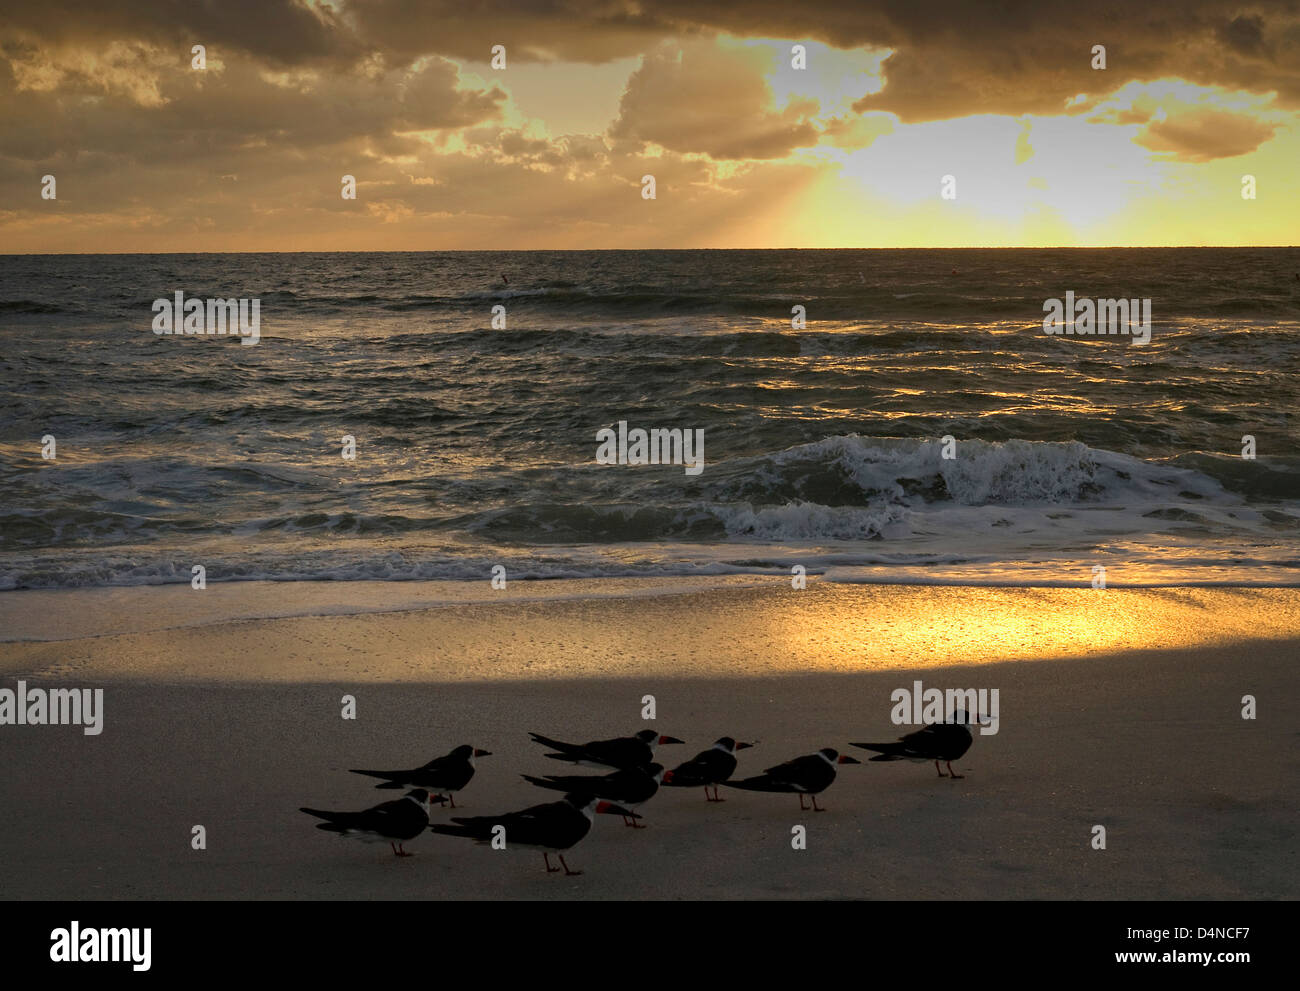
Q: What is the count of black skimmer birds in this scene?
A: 8